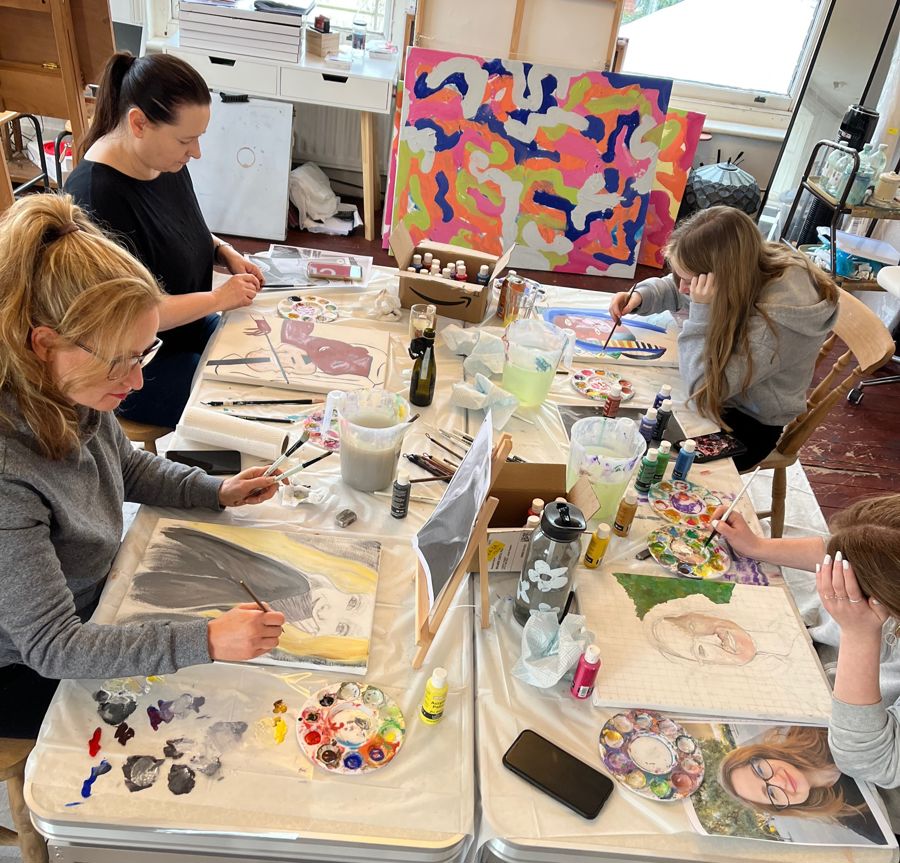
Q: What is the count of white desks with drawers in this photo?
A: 1